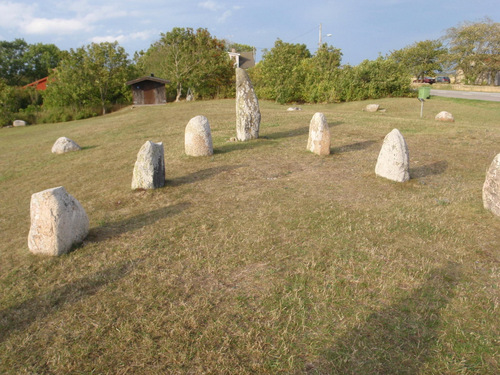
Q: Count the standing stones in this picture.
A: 7